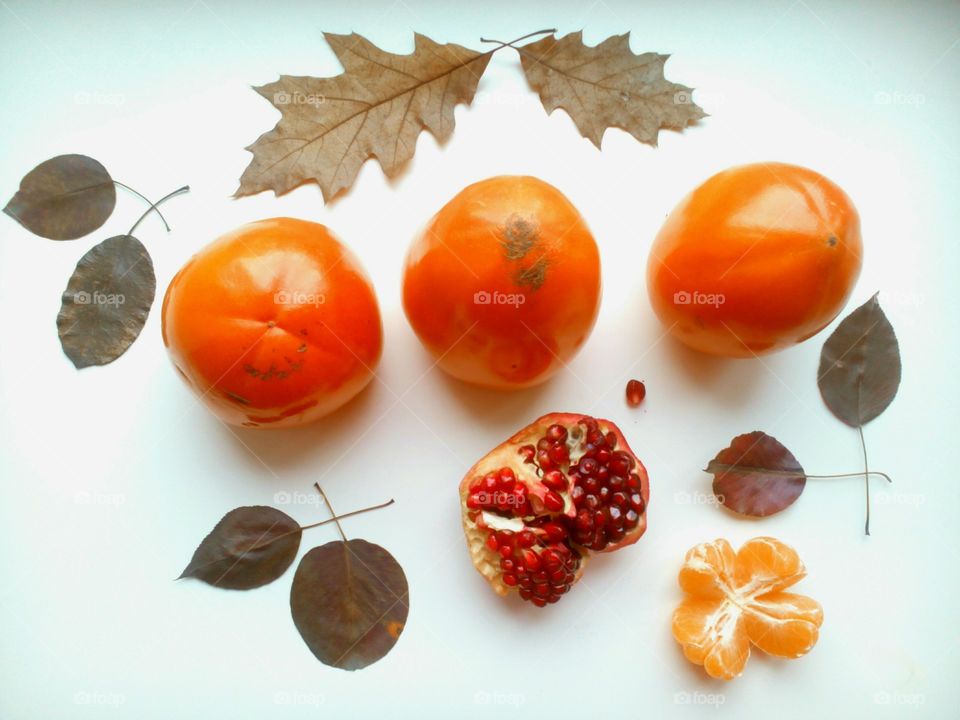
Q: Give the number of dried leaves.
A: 8